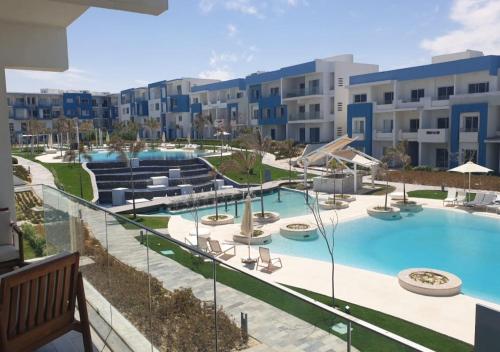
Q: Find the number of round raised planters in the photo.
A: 9